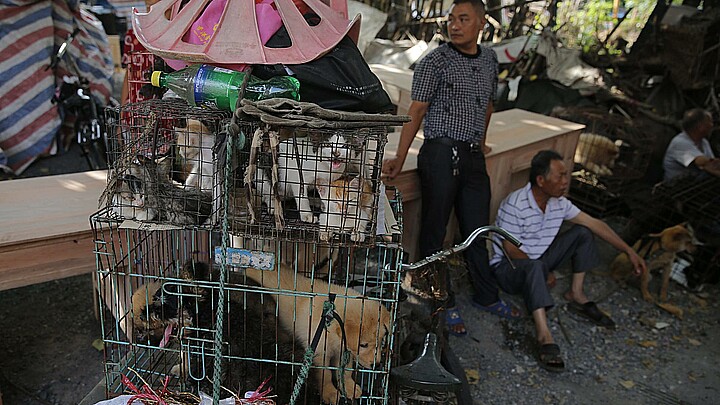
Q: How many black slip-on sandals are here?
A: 2